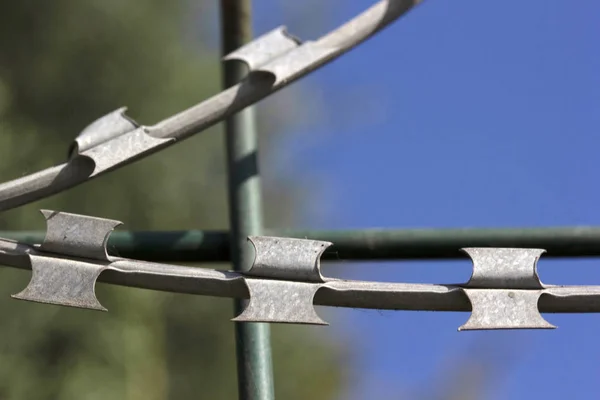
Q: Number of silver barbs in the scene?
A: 5